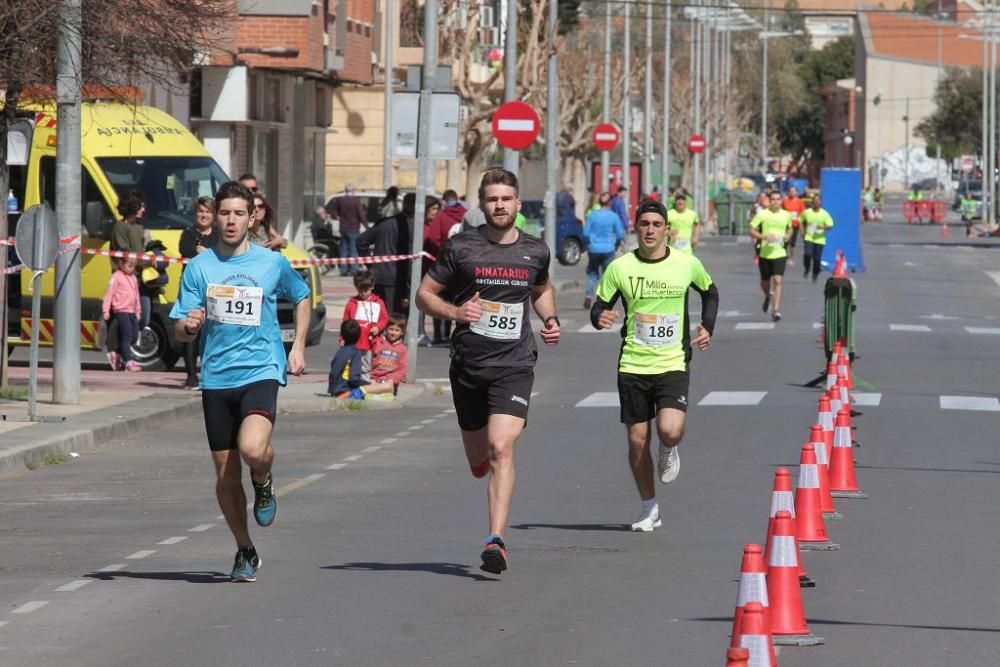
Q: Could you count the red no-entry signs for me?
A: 3